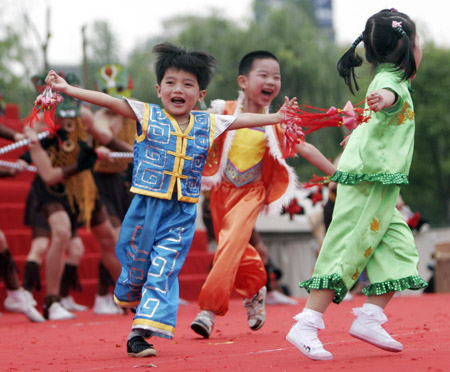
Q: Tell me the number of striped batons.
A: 3